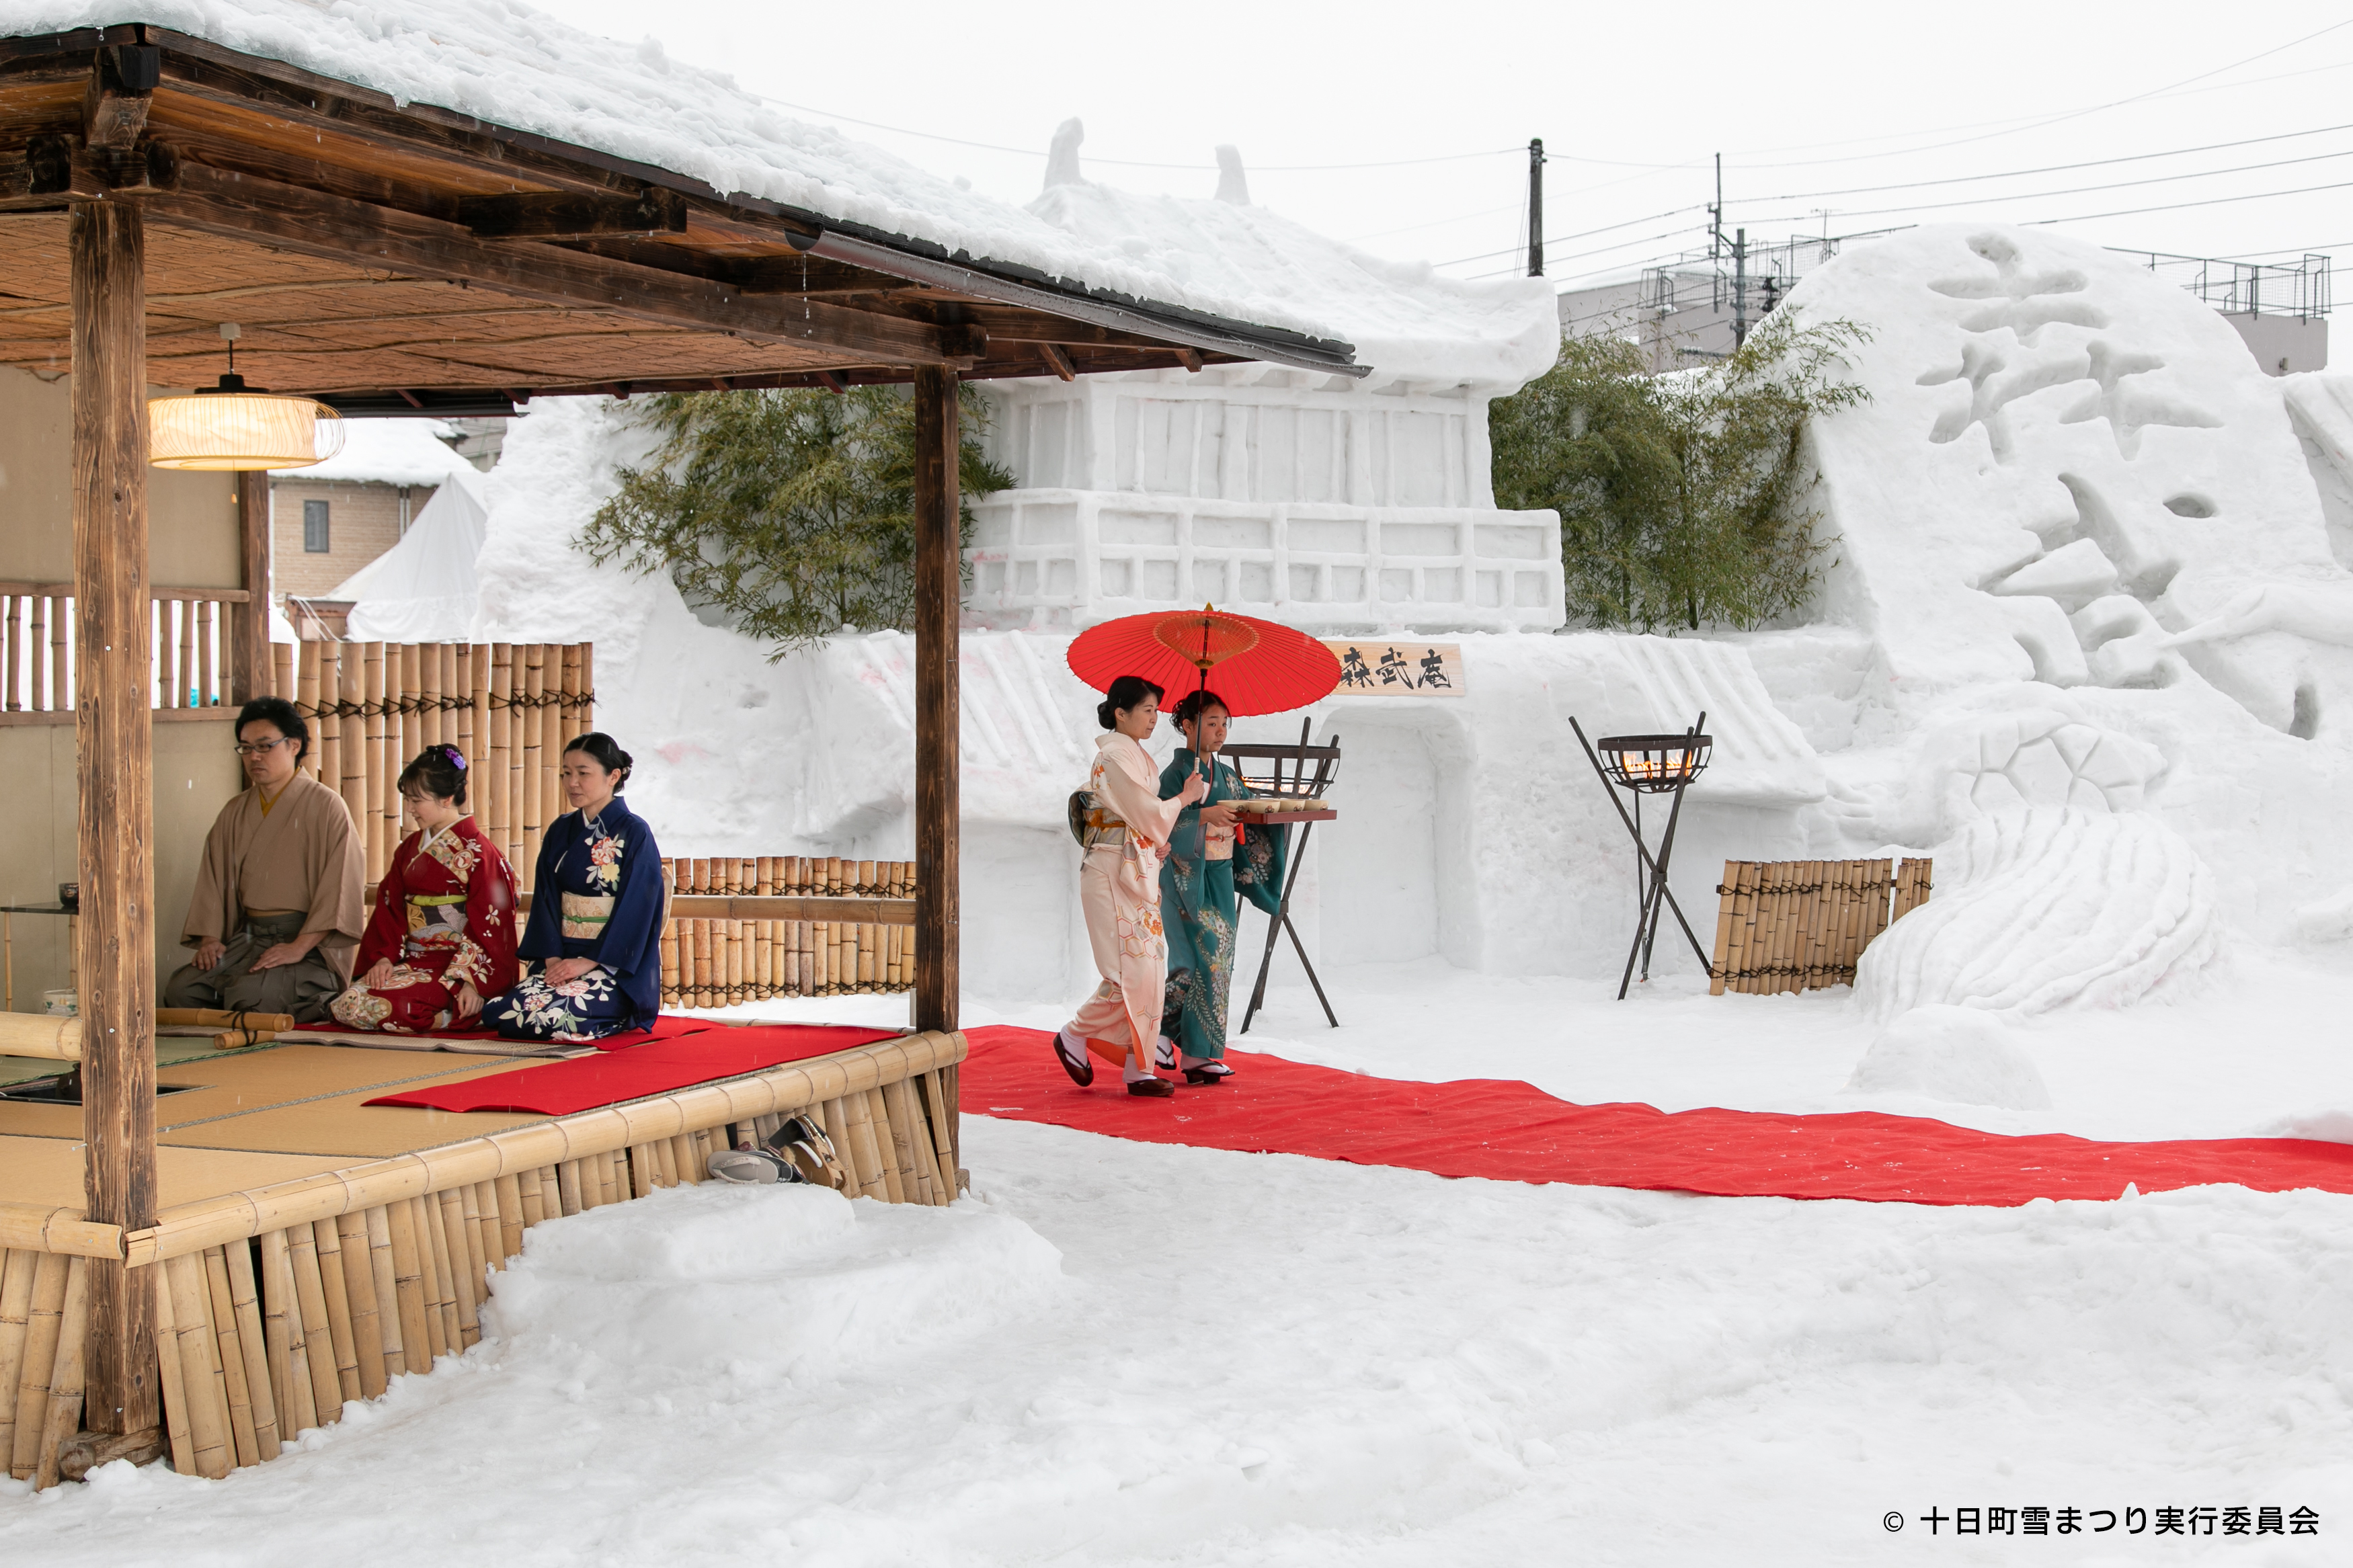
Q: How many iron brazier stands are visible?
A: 2